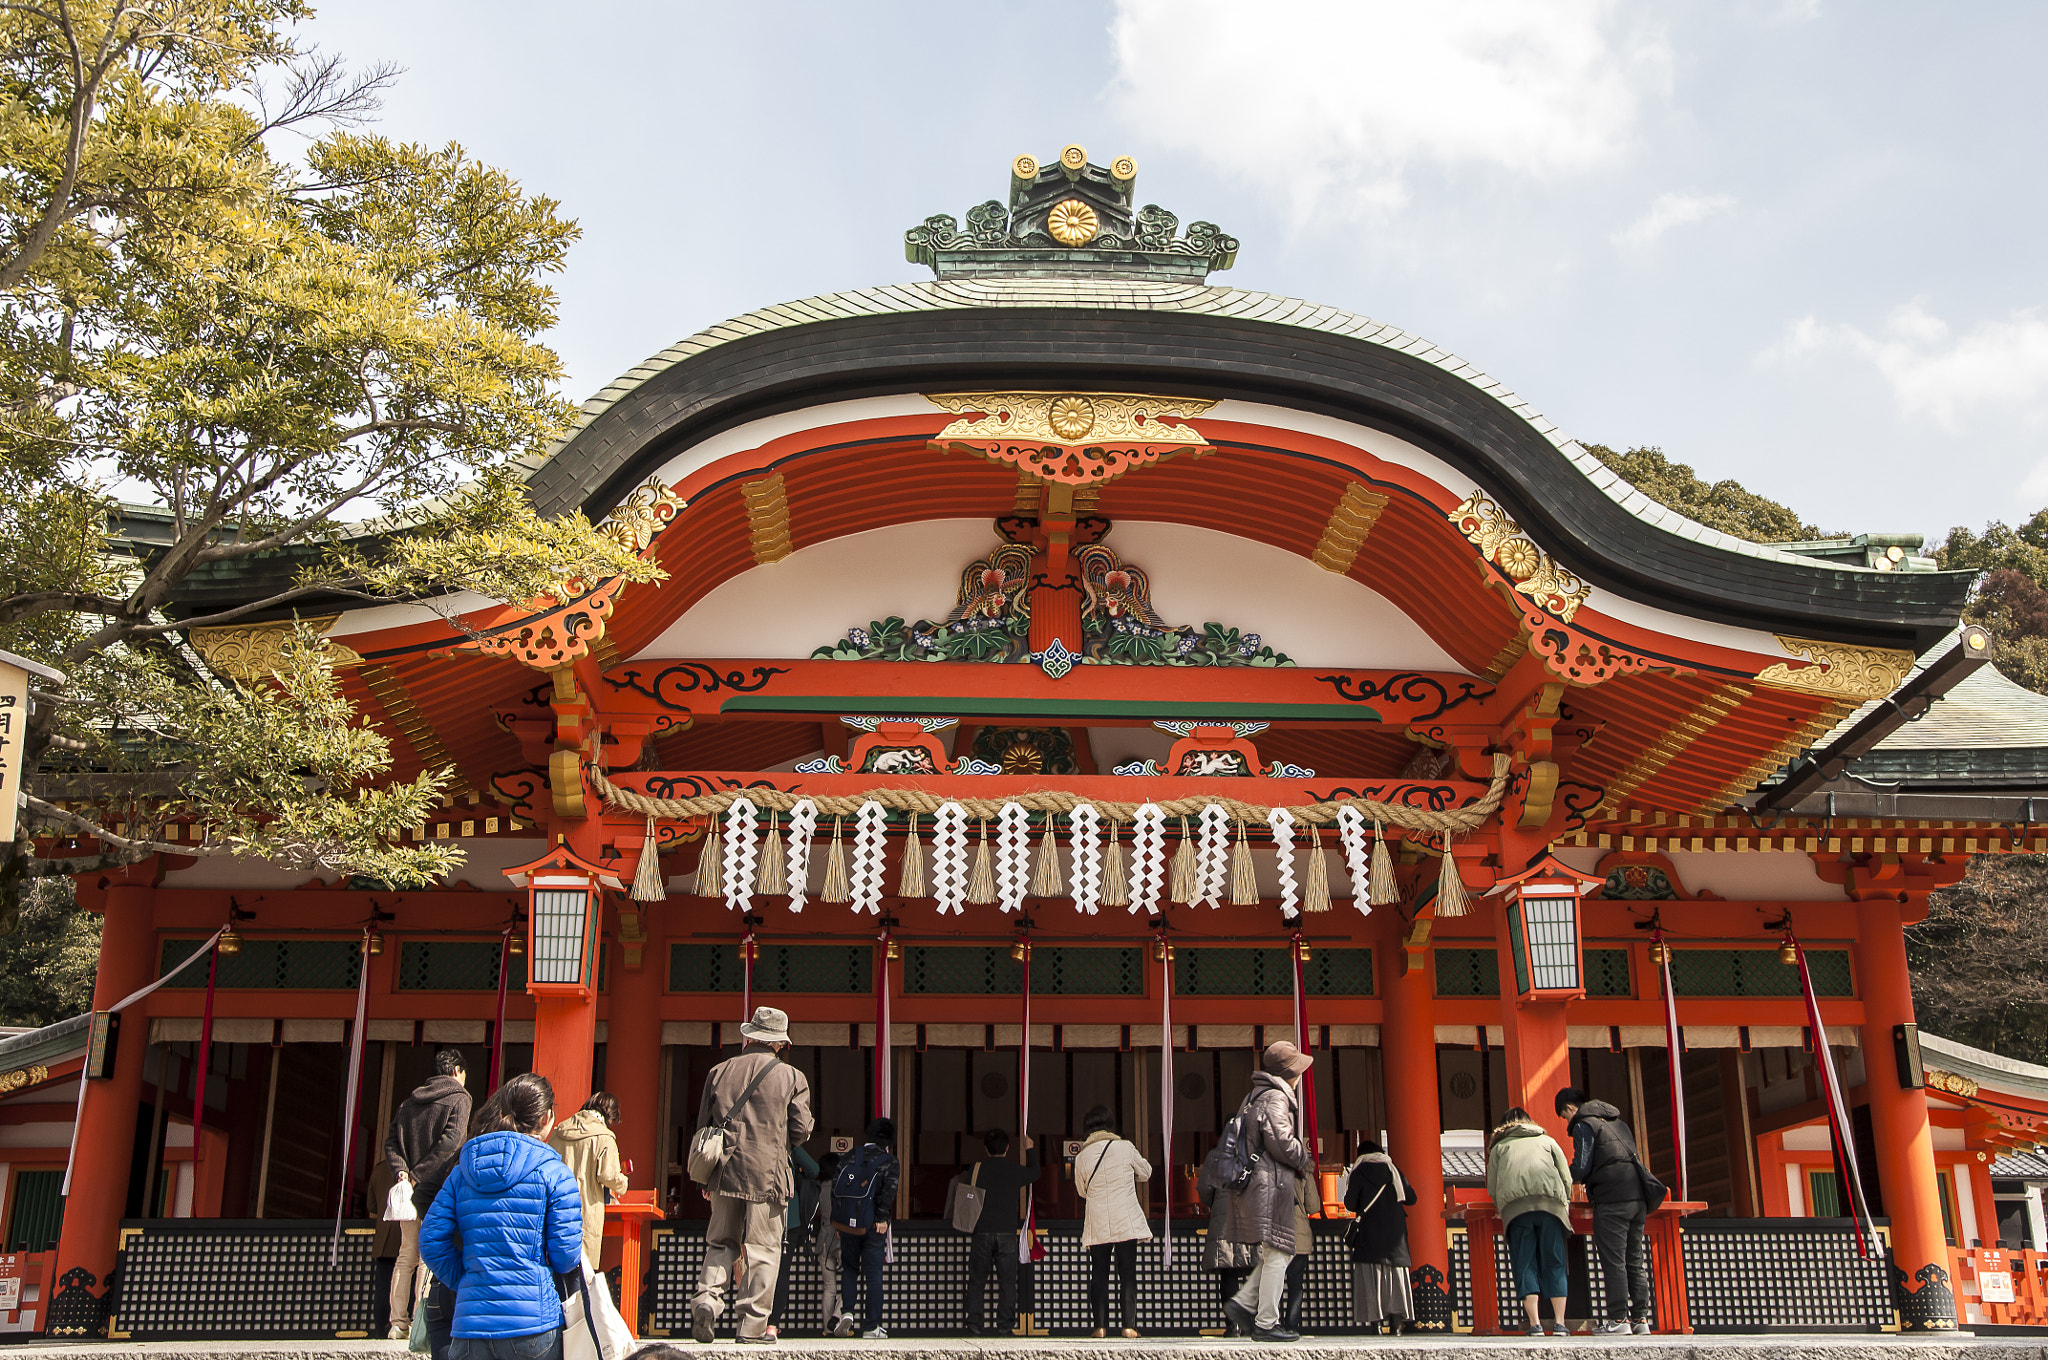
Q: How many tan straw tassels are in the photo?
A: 13